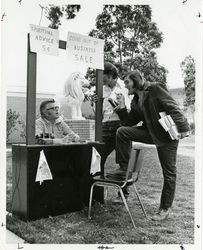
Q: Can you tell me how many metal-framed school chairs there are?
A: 1